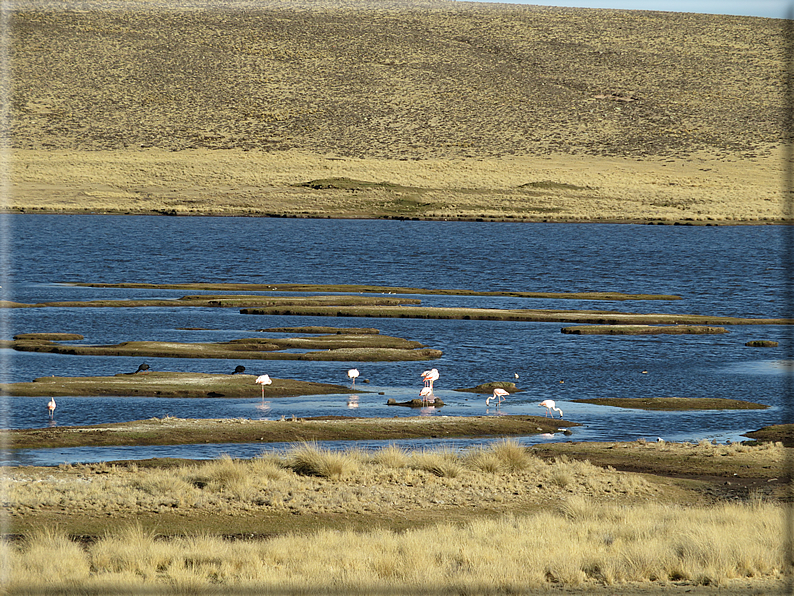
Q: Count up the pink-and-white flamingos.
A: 8